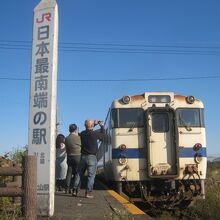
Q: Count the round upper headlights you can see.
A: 2